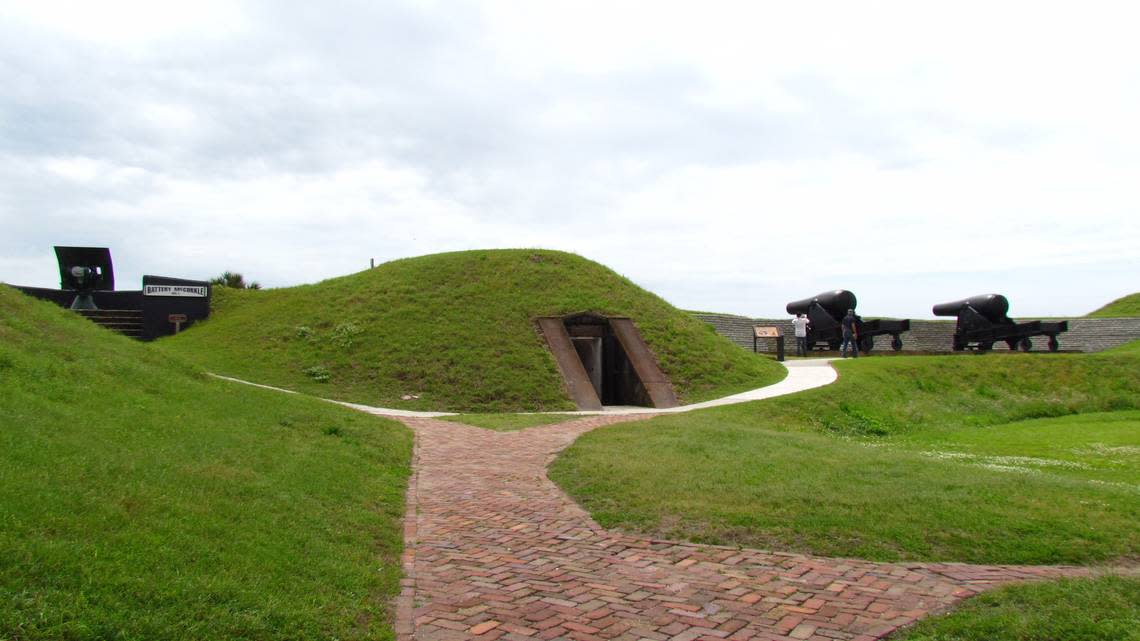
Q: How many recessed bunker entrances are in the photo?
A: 1